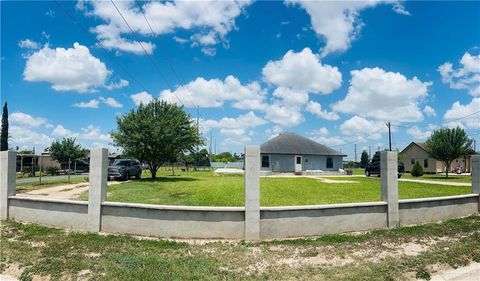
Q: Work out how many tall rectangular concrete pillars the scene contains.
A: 5